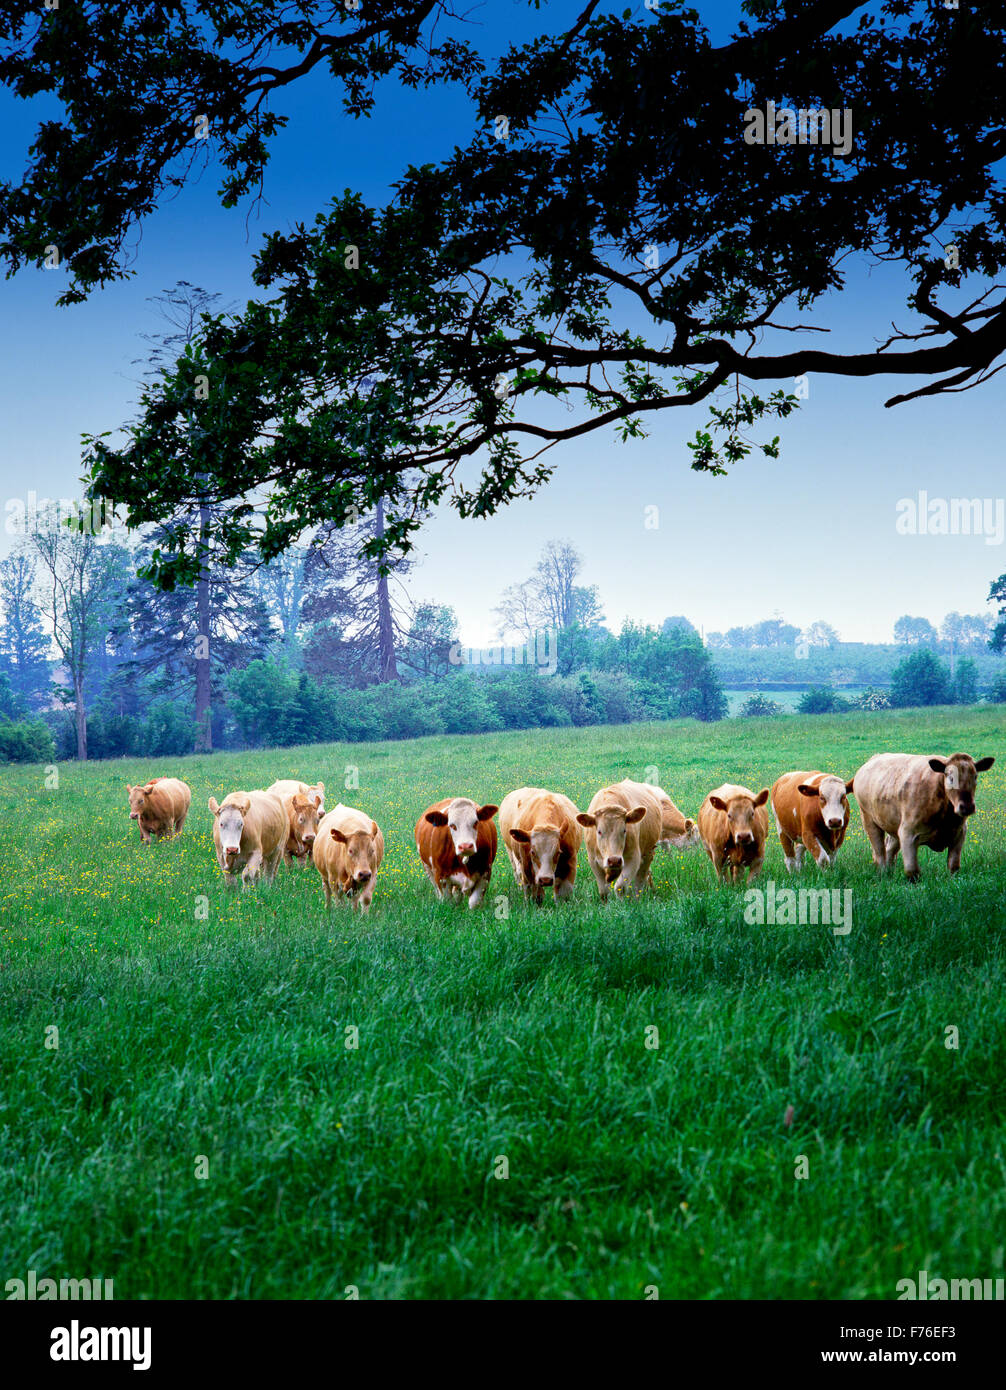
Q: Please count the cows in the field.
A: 12